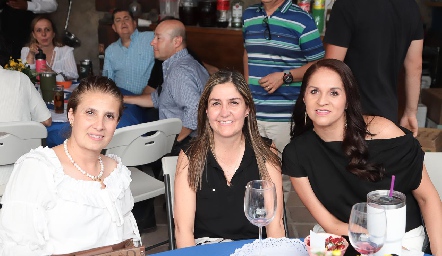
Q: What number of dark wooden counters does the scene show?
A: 1